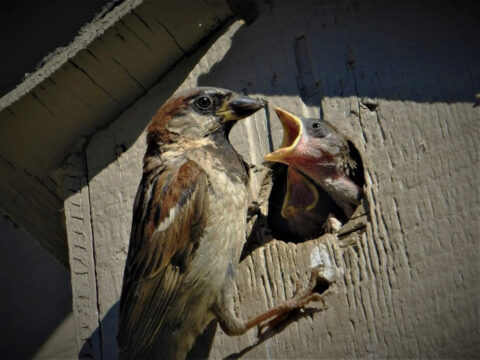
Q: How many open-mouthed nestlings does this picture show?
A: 2